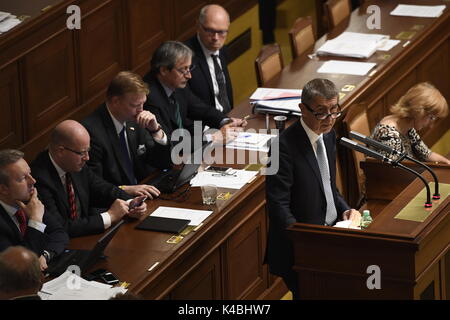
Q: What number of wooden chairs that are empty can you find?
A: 3